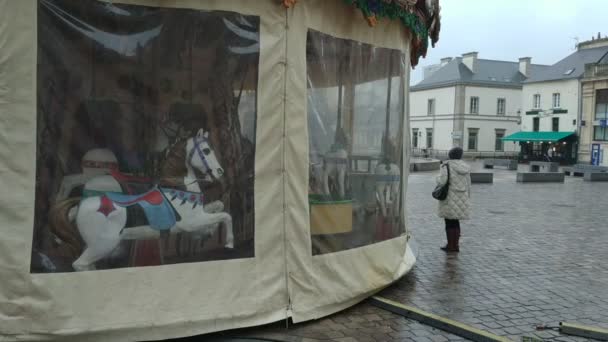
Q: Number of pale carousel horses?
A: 4